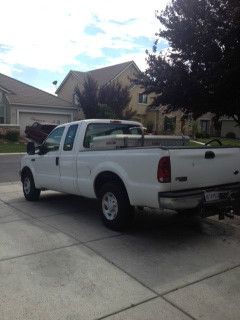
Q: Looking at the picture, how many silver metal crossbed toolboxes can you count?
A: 1